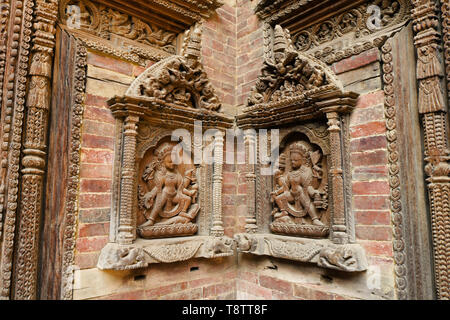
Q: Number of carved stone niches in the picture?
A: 2